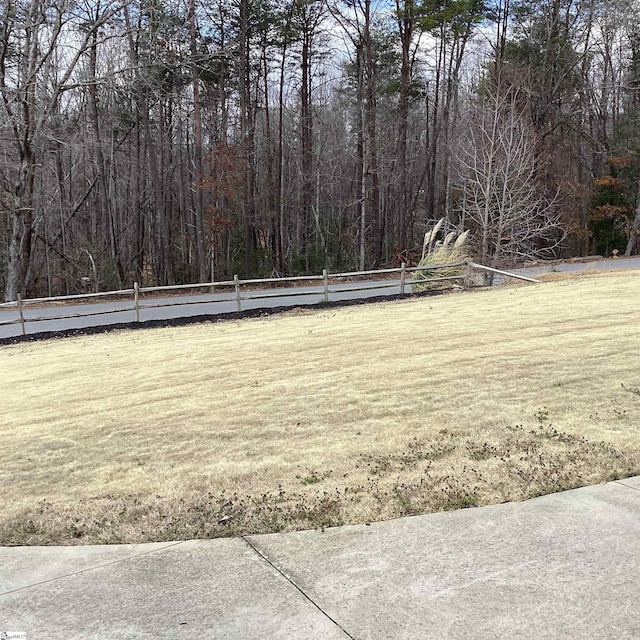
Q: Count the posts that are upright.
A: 6